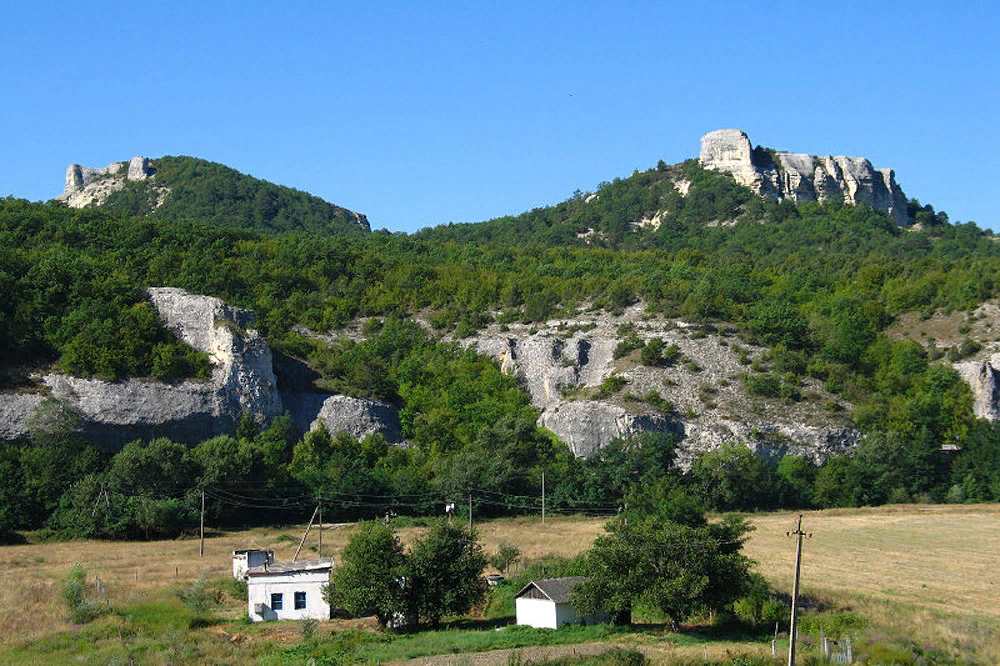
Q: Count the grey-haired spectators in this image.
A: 0